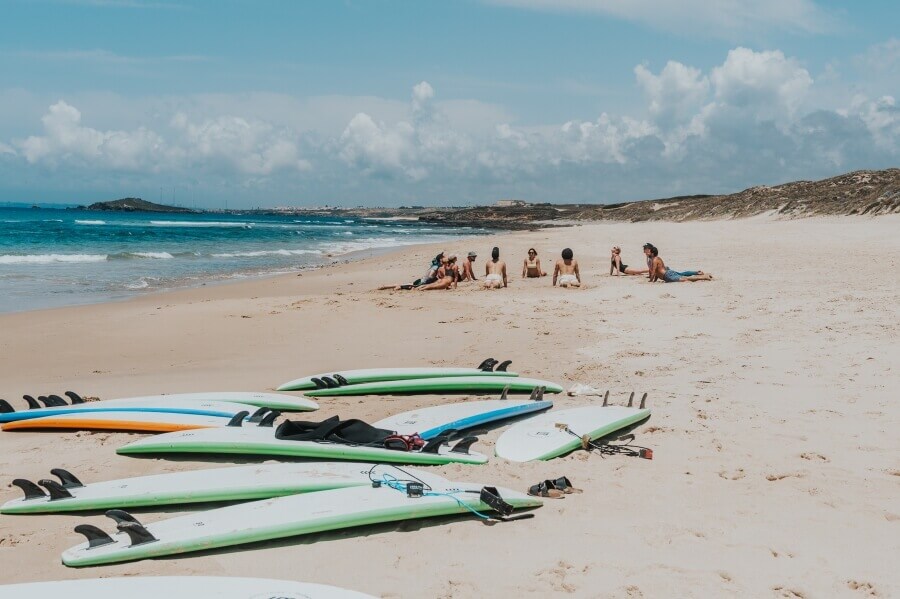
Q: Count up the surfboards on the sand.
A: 11